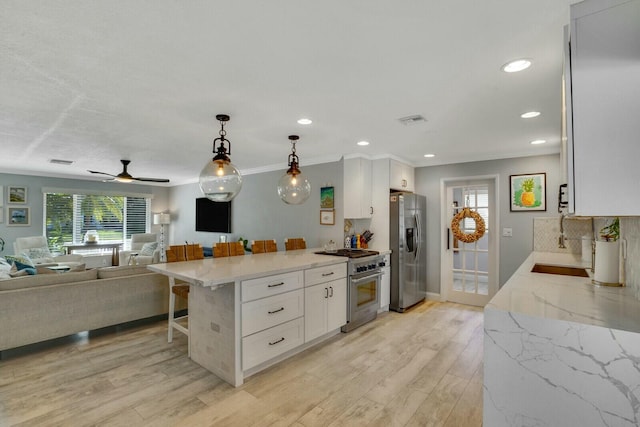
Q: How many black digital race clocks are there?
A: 0